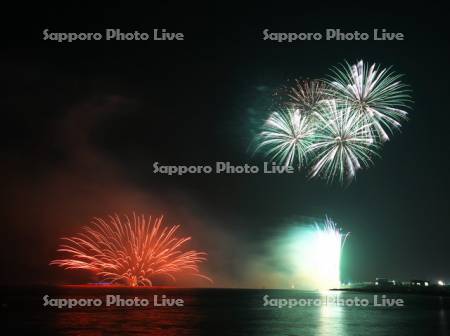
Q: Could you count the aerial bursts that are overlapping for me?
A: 4